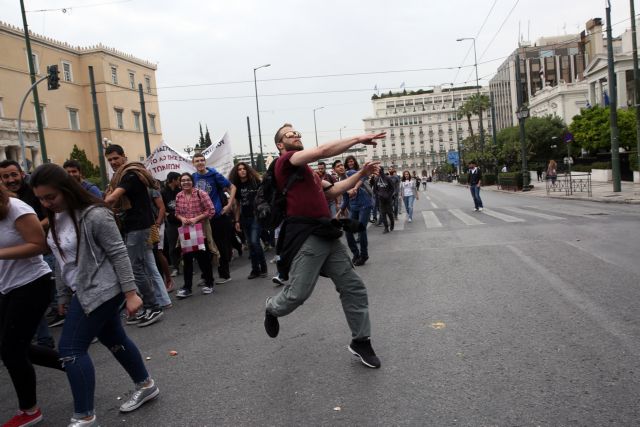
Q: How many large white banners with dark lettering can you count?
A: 1